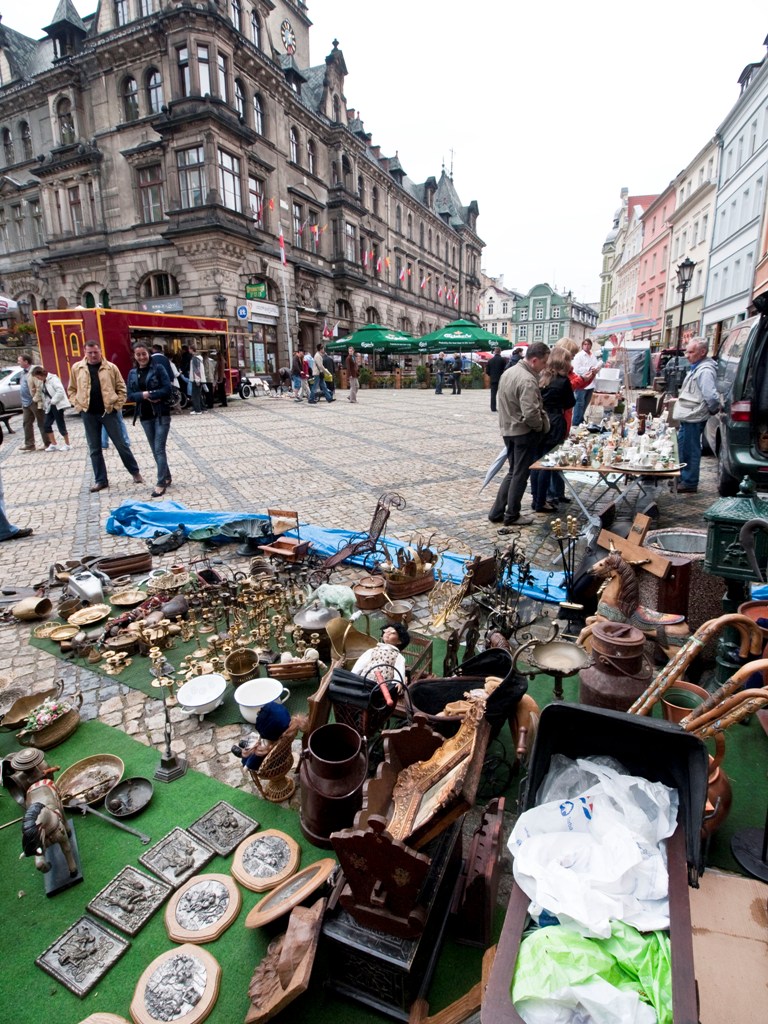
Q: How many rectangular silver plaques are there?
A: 4